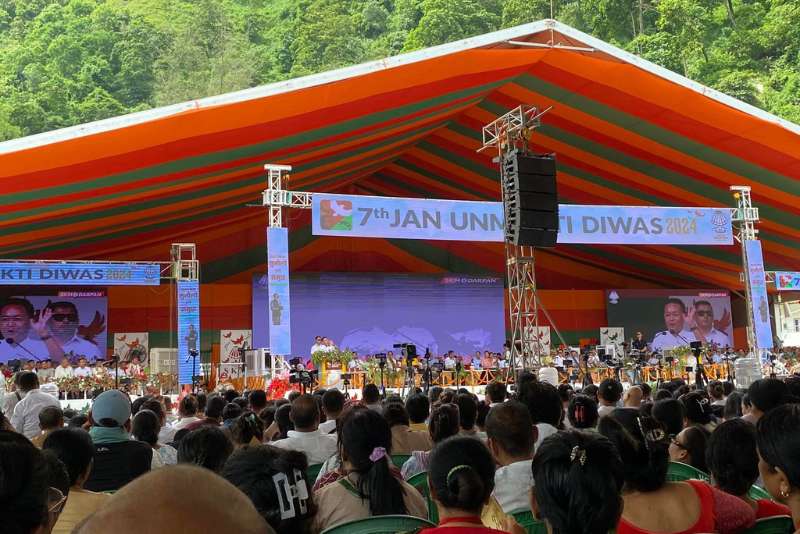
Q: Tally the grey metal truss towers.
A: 4